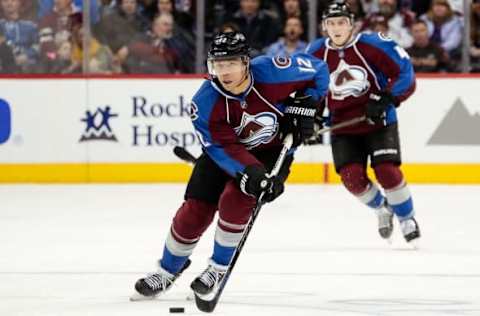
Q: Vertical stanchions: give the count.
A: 4